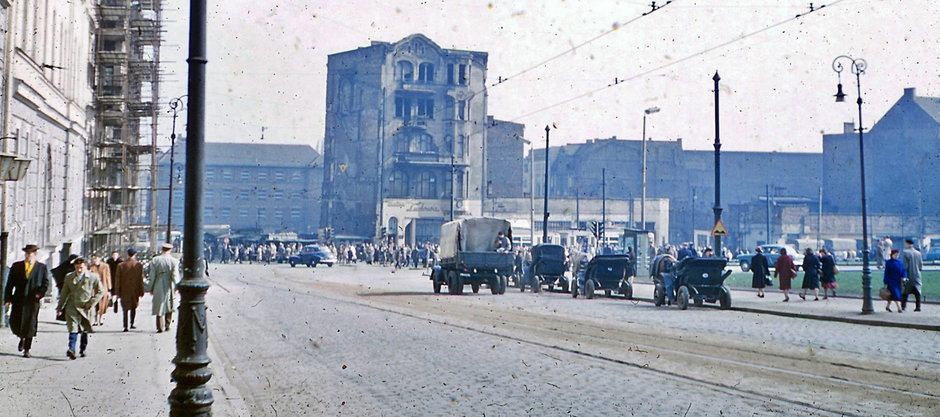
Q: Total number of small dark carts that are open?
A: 2